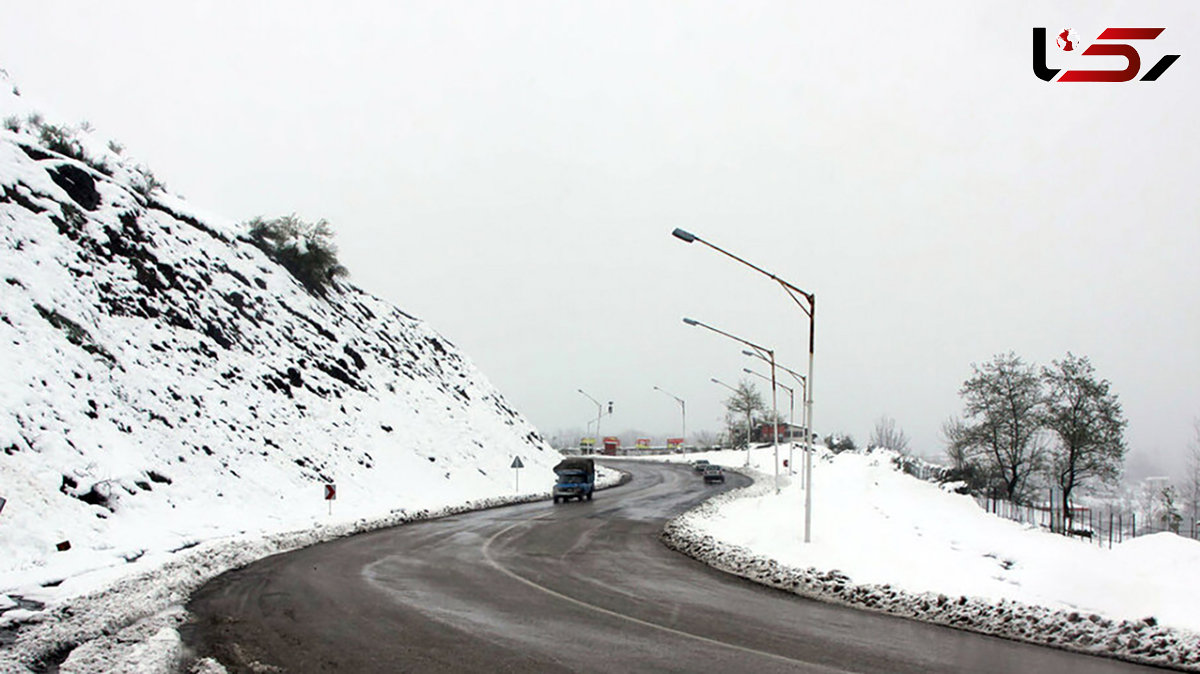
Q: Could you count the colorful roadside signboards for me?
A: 4